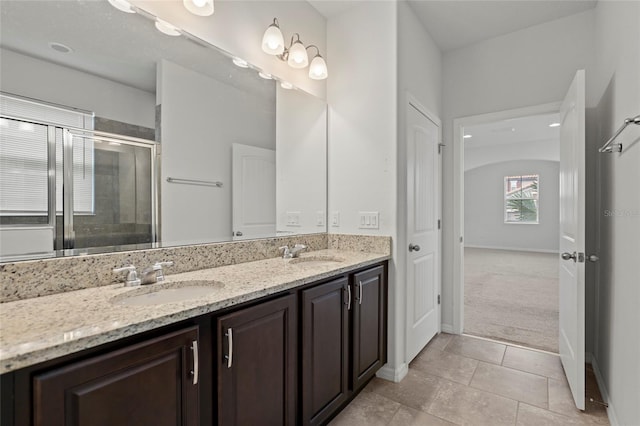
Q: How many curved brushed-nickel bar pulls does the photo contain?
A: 4